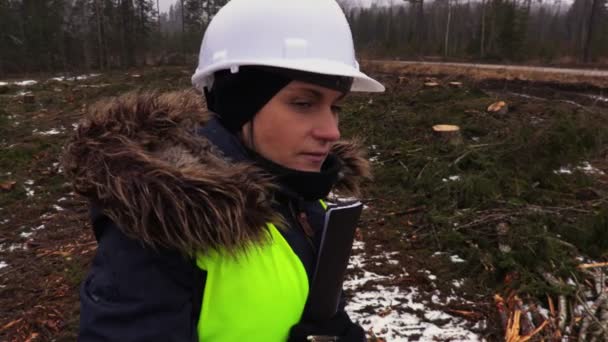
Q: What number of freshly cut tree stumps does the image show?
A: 4